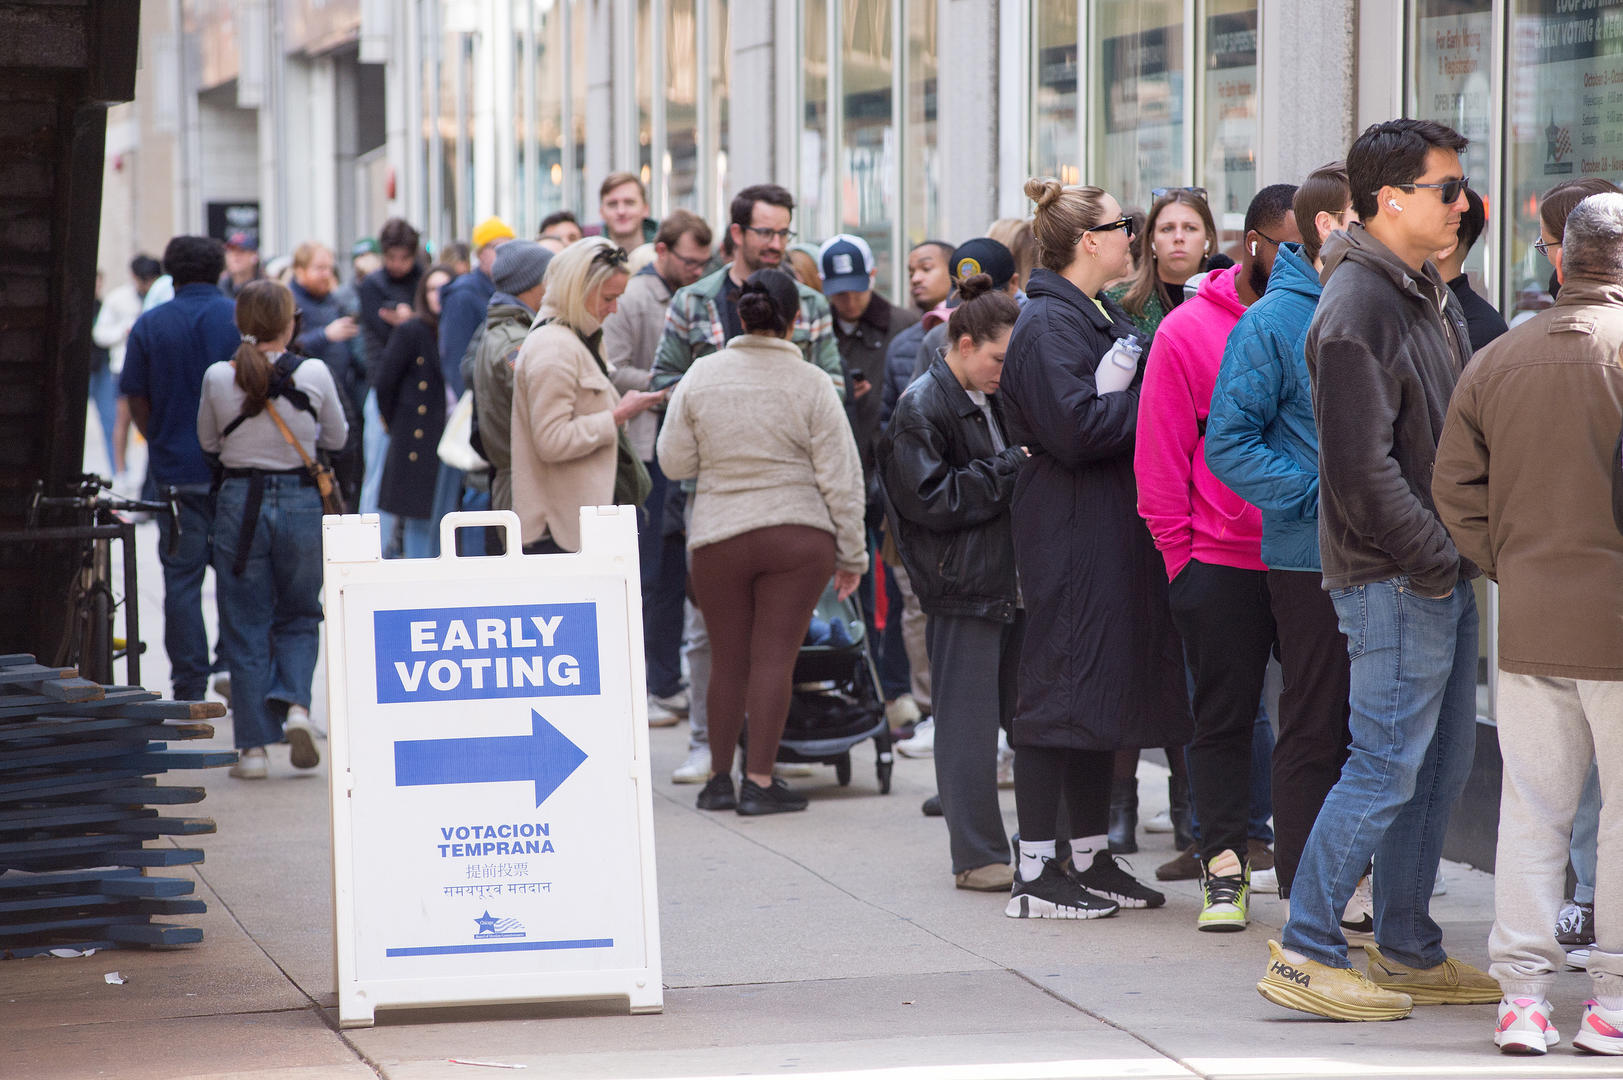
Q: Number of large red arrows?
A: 0